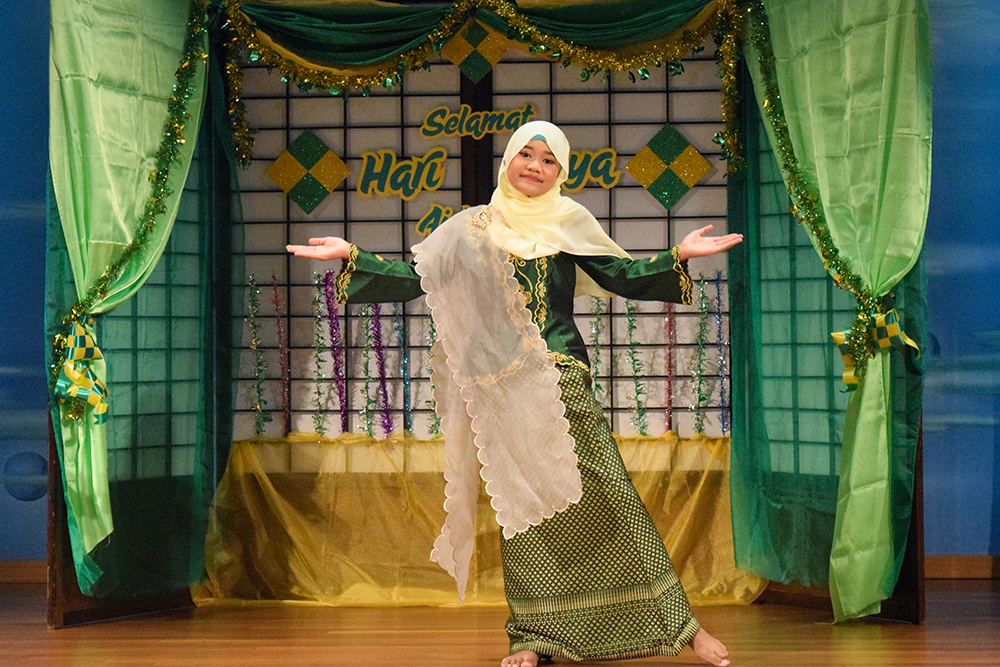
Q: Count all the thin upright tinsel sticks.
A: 13